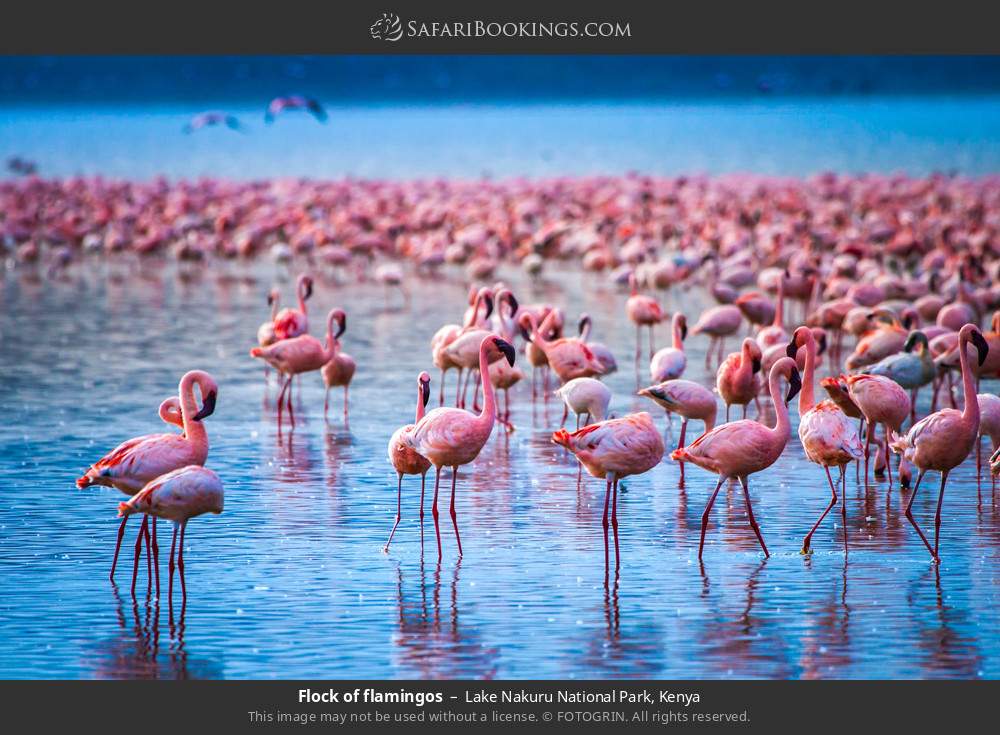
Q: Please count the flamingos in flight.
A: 2